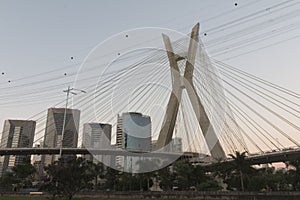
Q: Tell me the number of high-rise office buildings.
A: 4